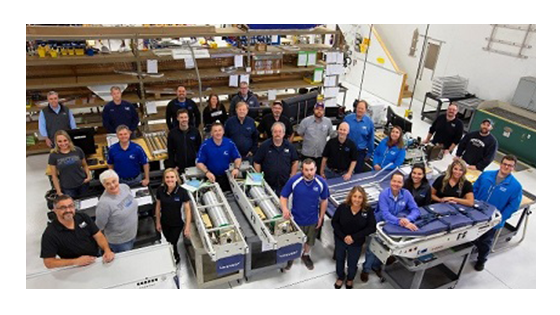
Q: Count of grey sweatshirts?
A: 1